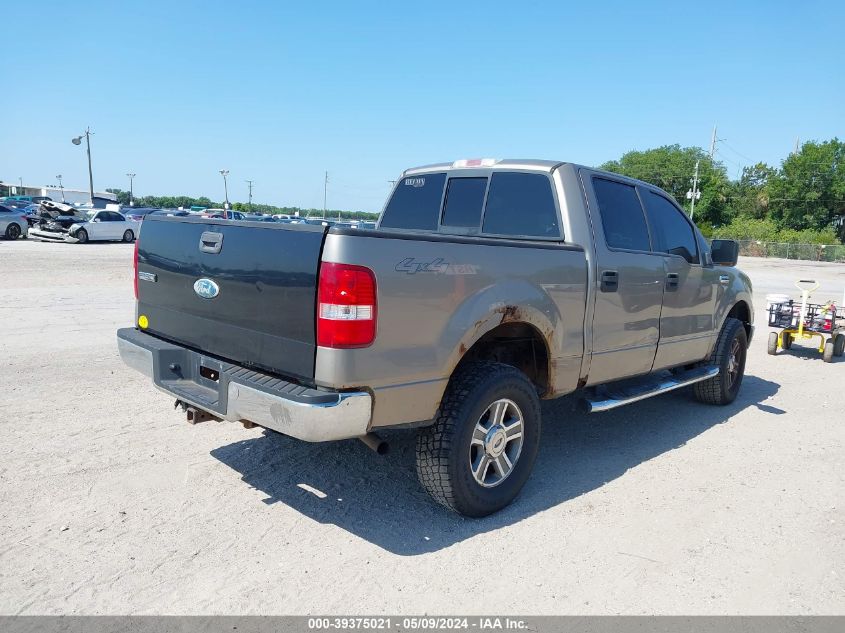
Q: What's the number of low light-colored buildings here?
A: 1